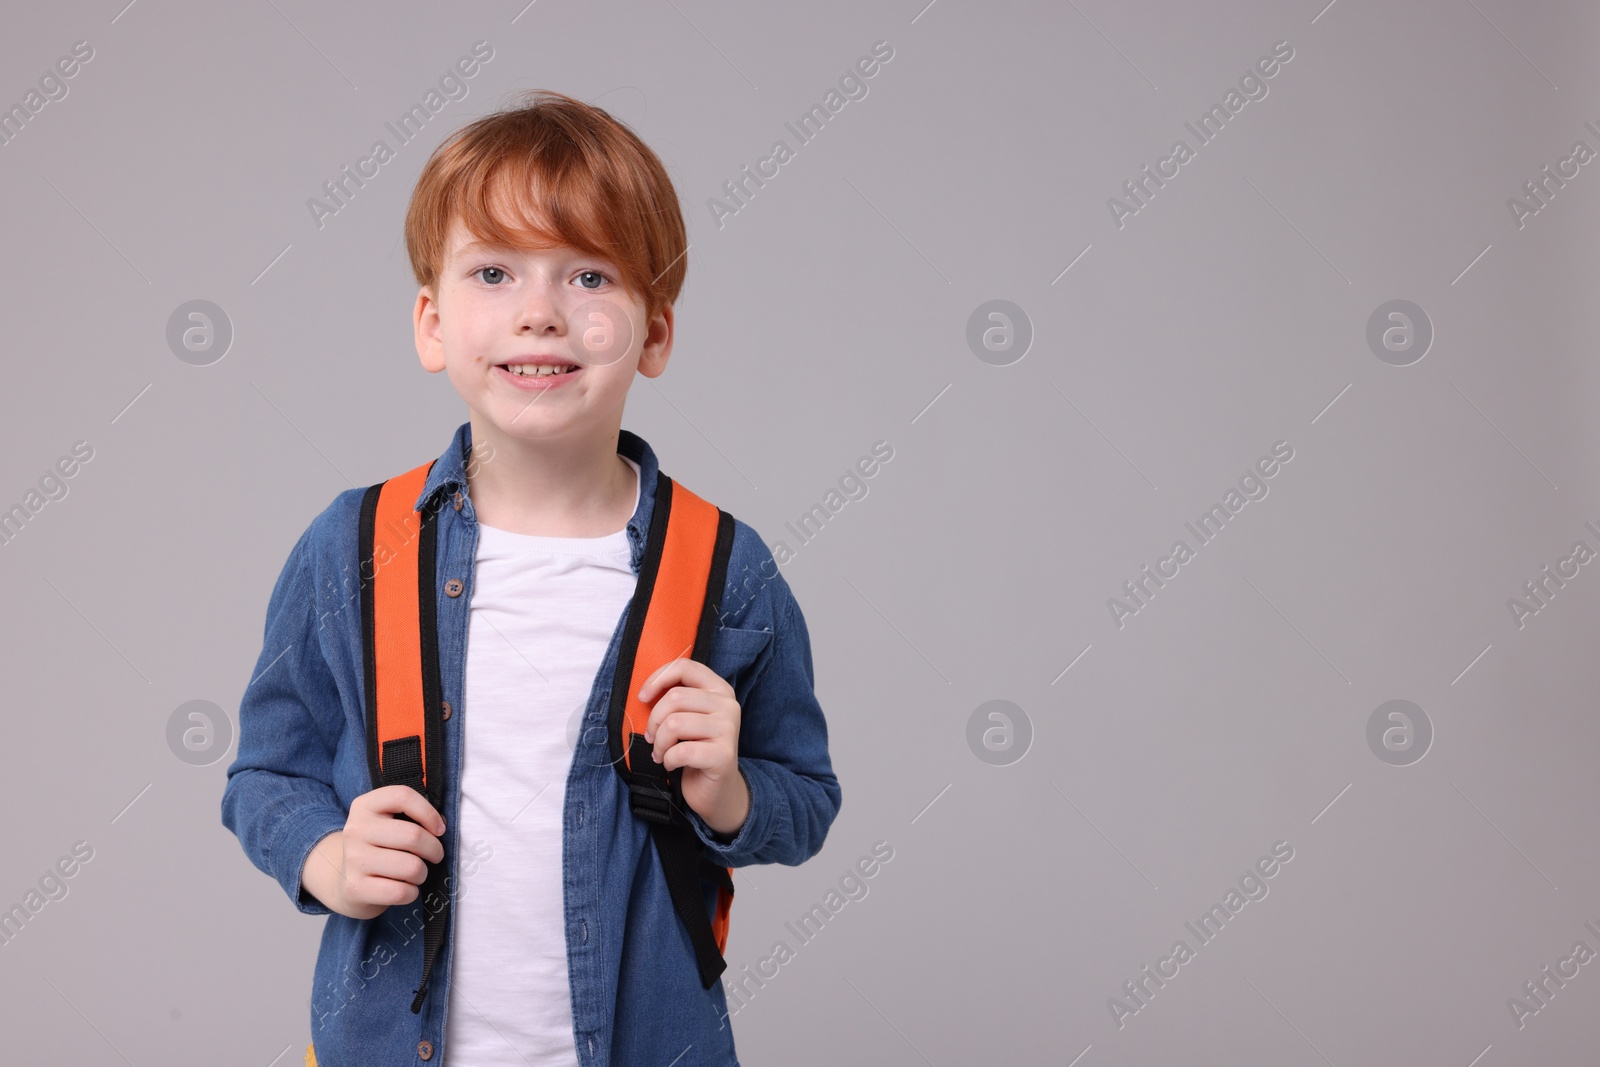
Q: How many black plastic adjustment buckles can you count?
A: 1